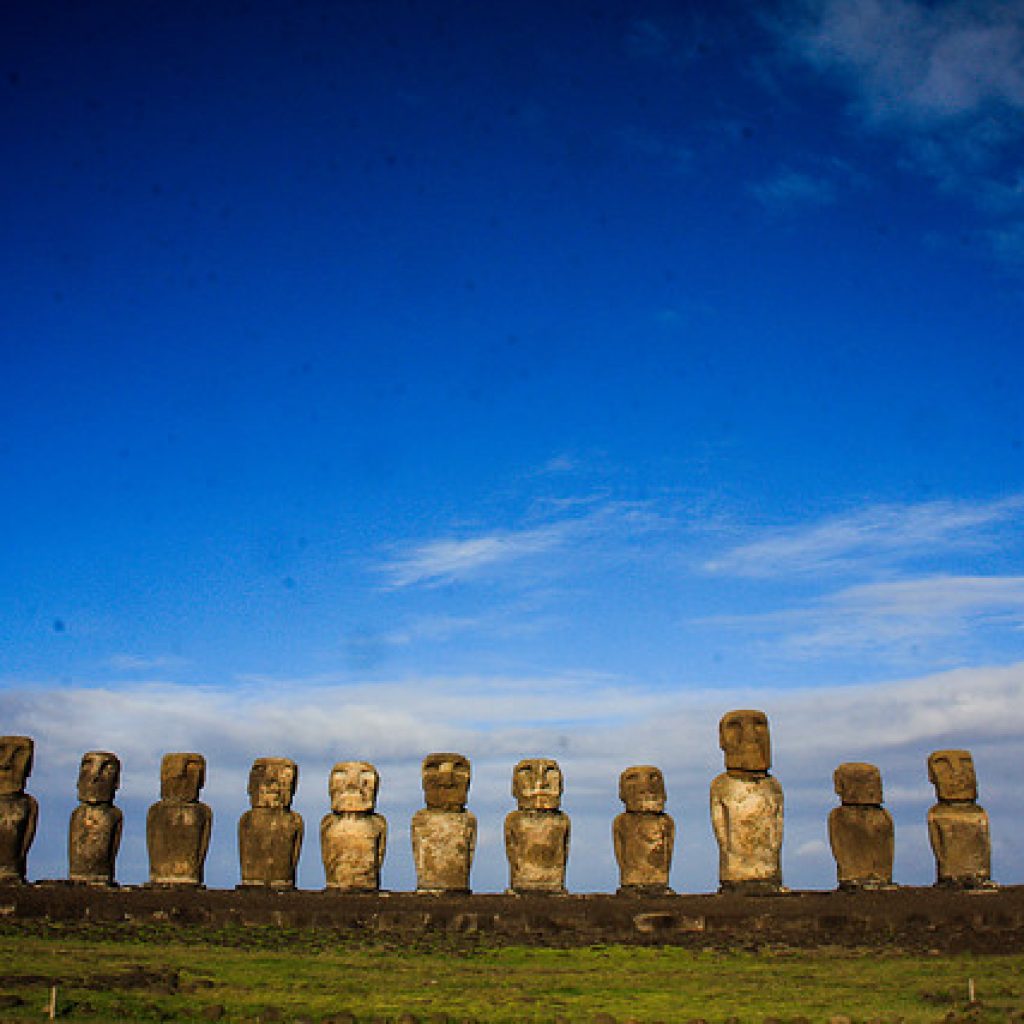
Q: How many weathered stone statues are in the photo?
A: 11